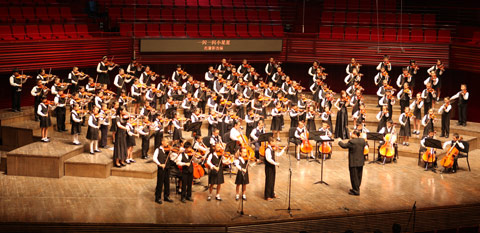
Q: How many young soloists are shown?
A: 5